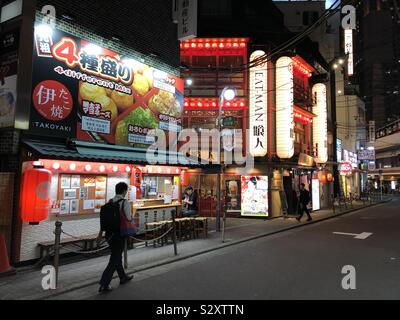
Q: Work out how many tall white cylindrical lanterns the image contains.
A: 3